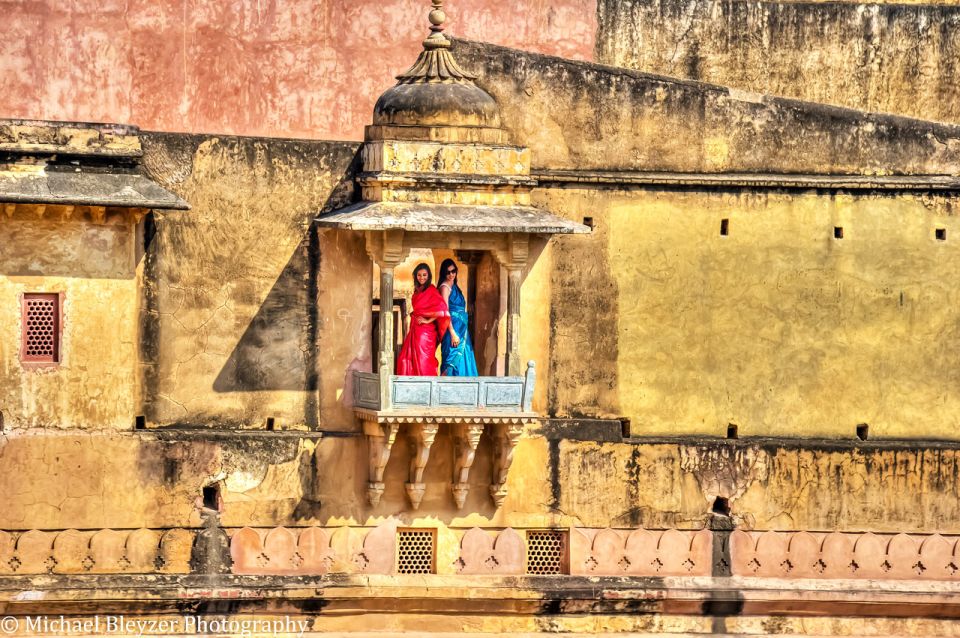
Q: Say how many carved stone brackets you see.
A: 4